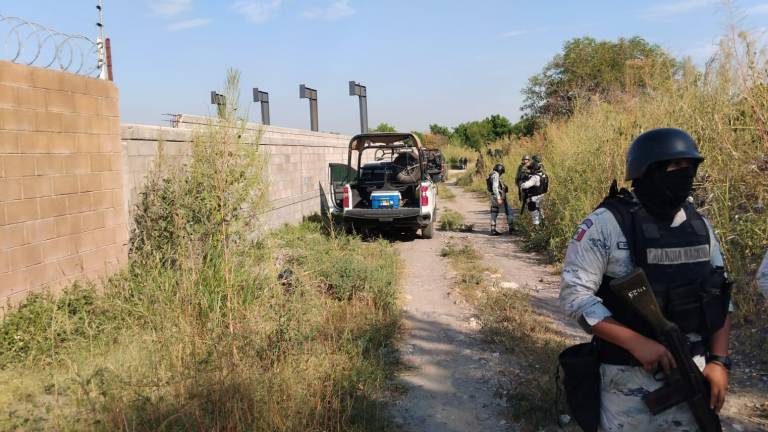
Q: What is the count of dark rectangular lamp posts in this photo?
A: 4